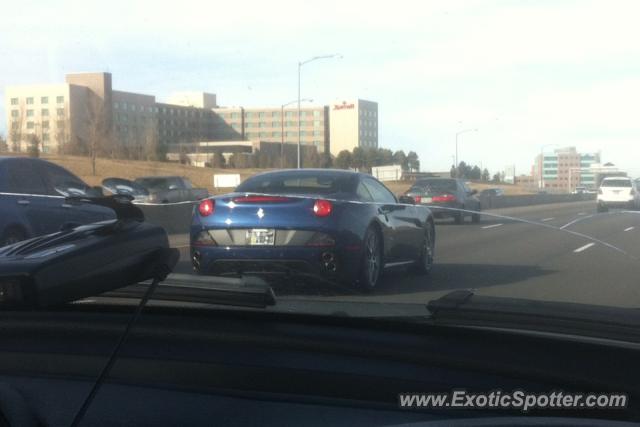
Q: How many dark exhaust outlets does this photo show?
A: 4